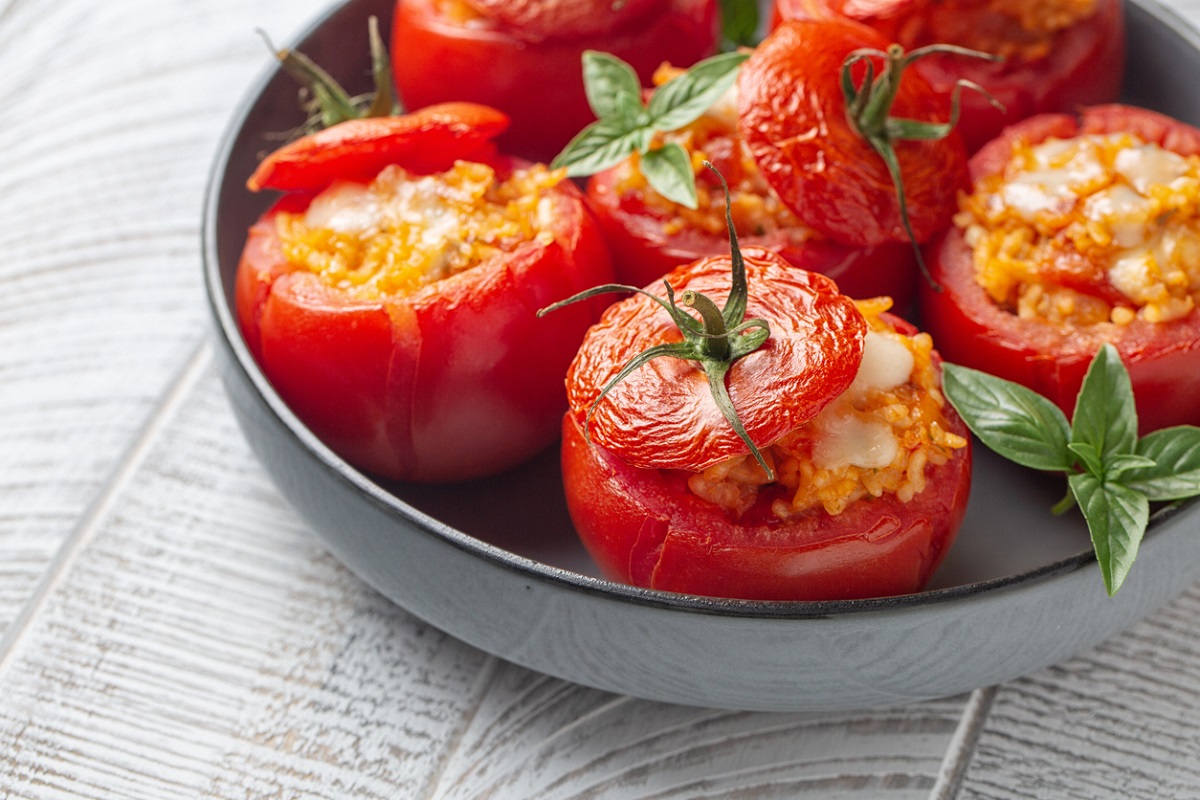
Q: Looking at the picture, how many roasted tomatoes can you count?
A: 6